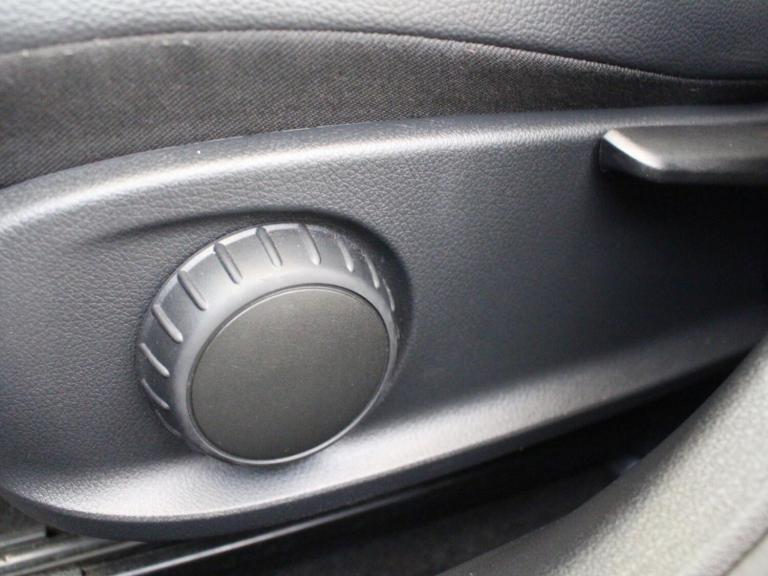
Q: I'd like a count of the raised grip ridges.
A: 11